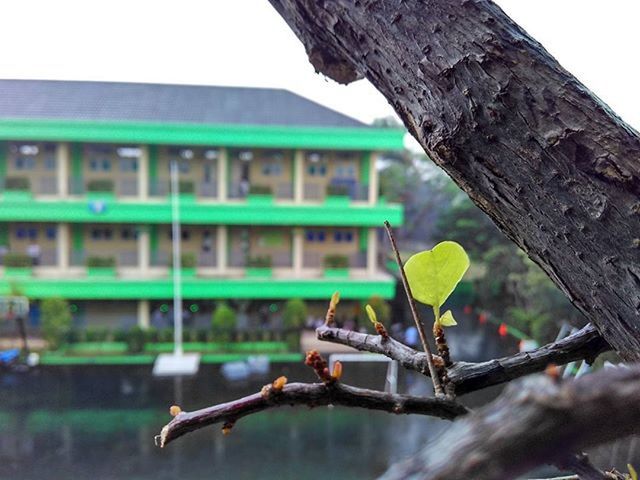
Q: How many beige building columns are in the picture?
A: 11